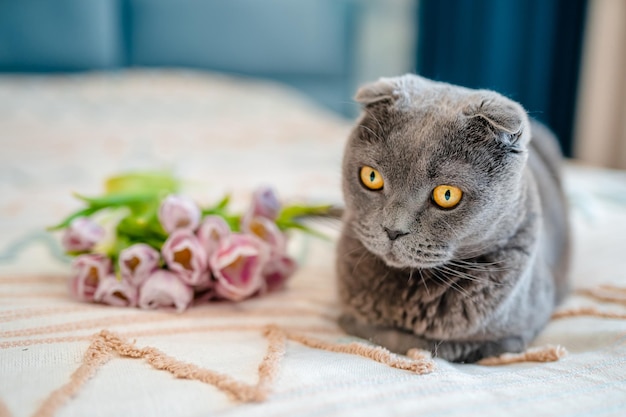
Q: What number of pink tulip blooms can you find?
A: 12